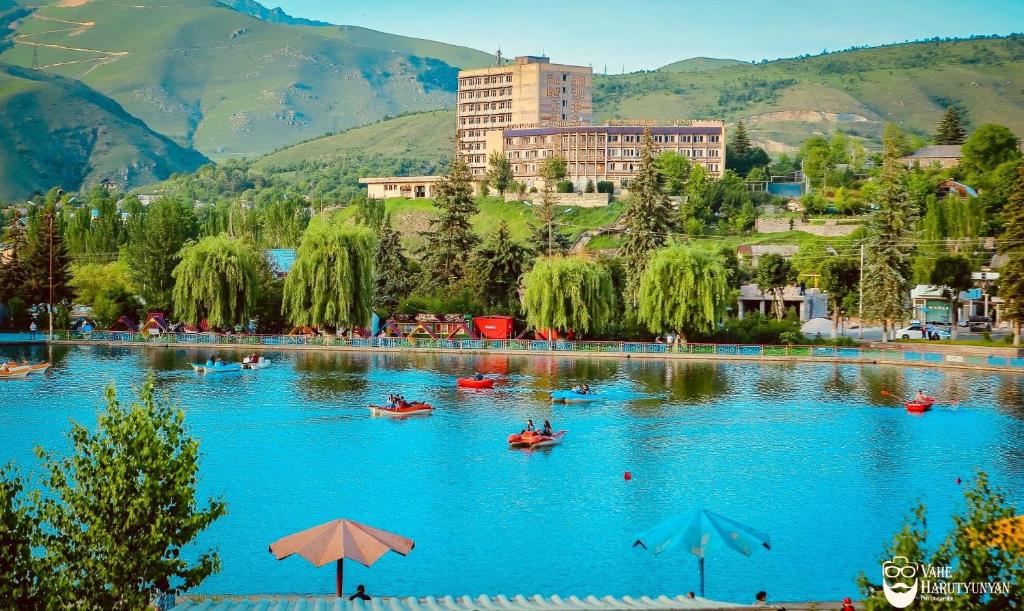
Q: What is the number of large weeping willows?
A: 4